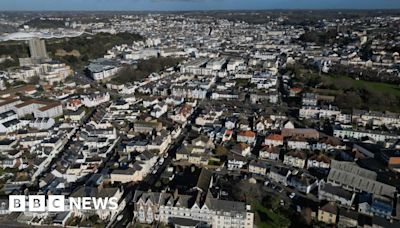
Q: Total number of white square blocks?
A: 3